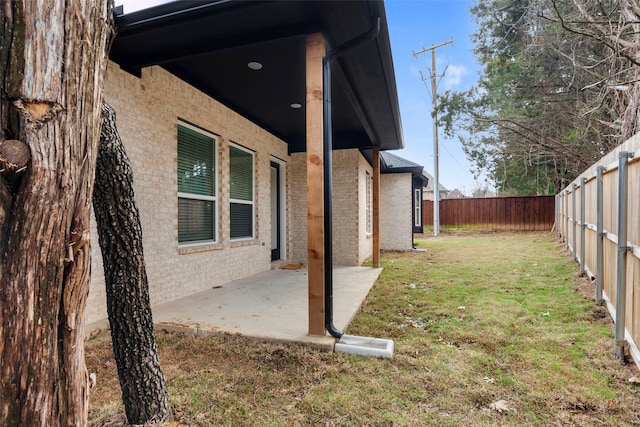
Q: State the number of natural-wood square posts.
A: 2